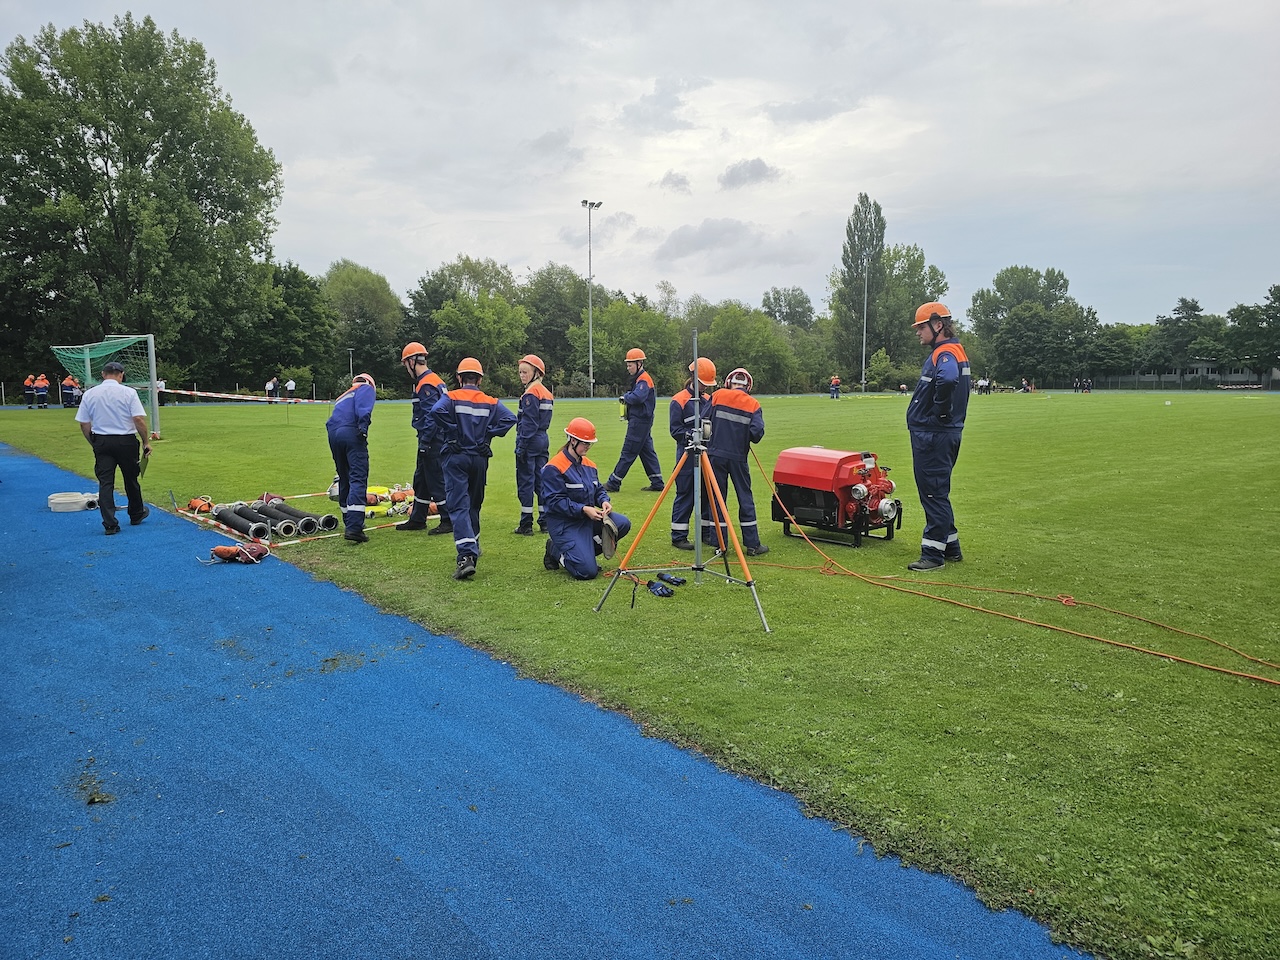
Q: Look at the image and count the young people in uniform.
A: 9